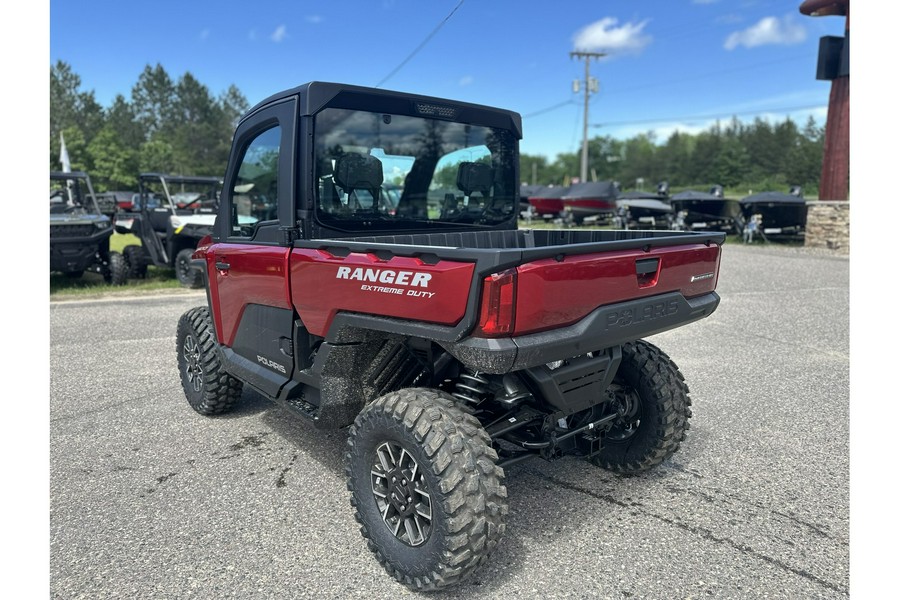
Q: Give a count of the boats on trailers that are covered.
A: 6